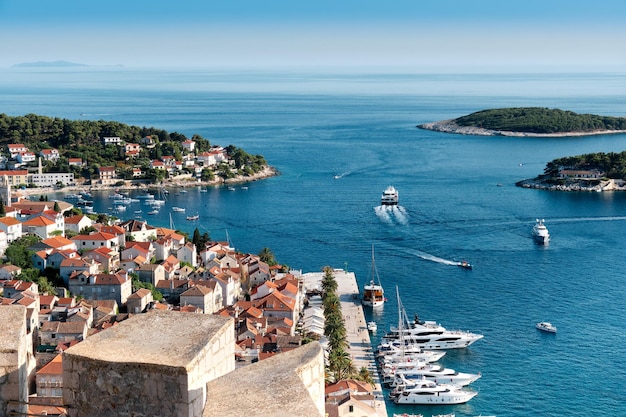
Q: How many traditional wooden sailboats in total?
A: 1